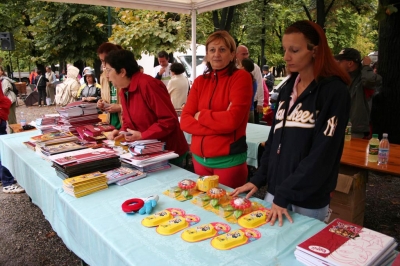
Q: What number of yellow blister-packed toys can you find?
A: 5